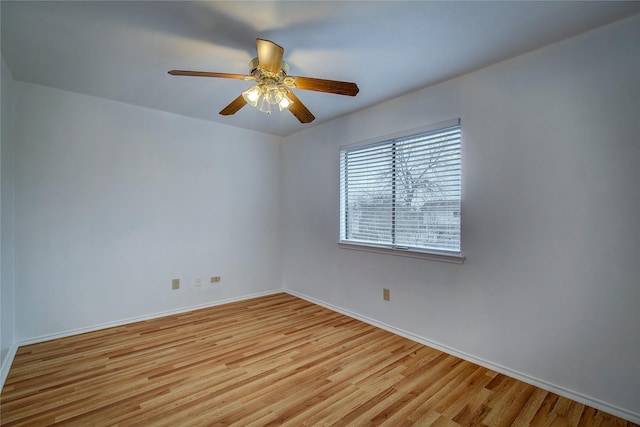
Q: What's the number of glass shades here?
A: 4